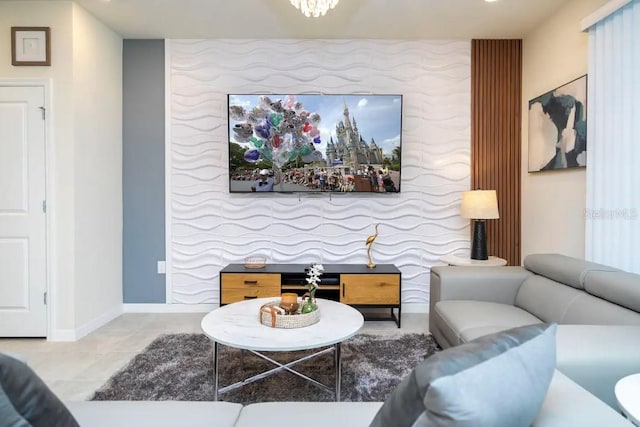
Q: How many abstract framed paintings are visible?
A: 1